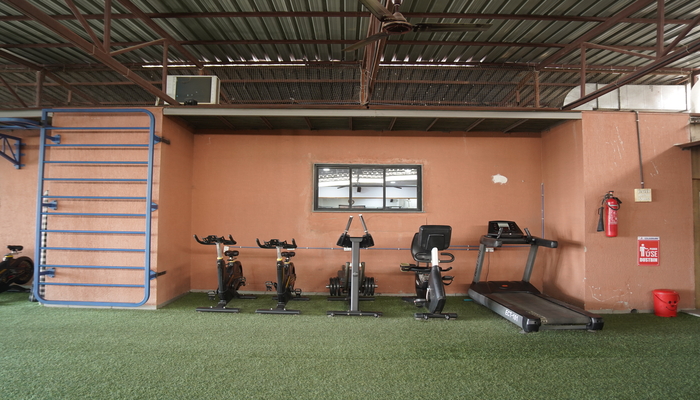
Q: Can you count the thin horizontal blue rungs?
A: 10